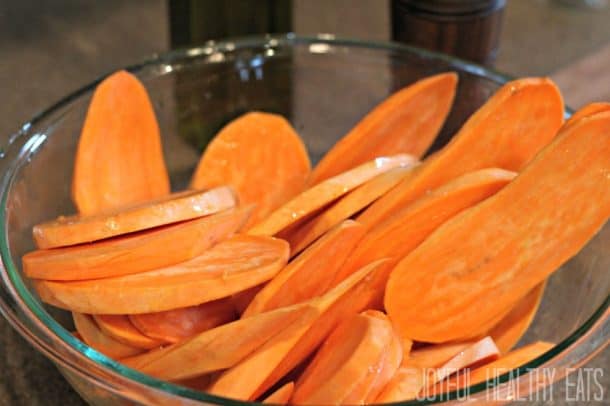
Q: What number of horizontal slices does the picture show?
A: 3